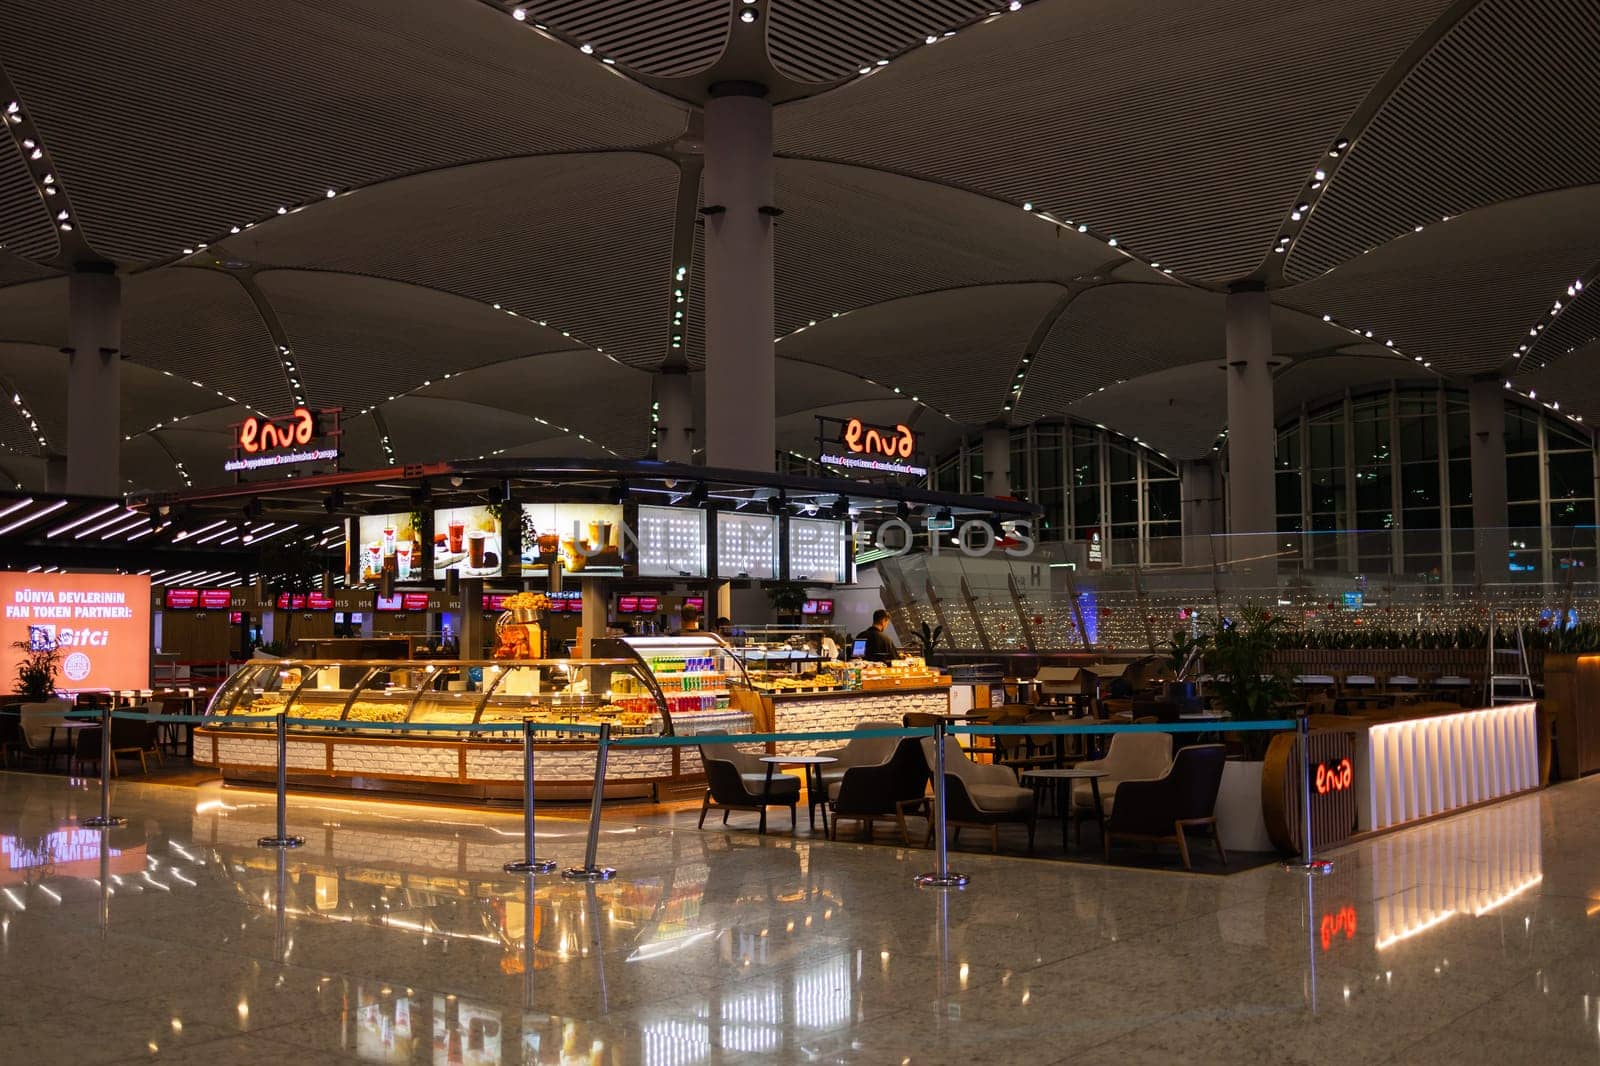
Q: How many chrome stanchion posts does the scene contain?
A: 6